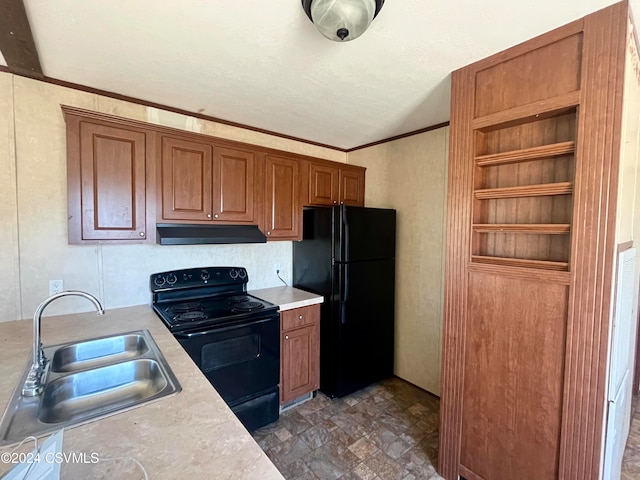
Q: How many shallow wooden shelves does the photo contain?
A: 4